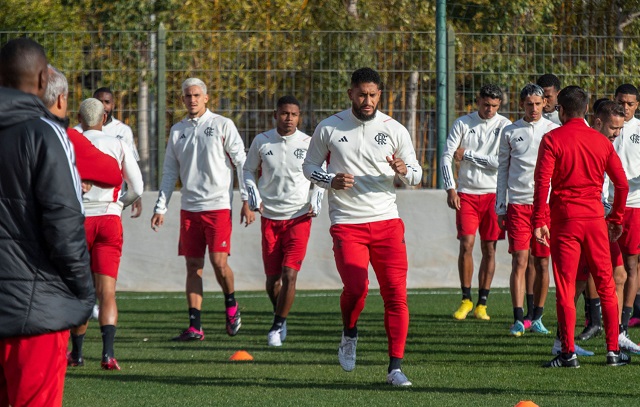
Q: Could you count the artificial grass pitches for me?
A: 1